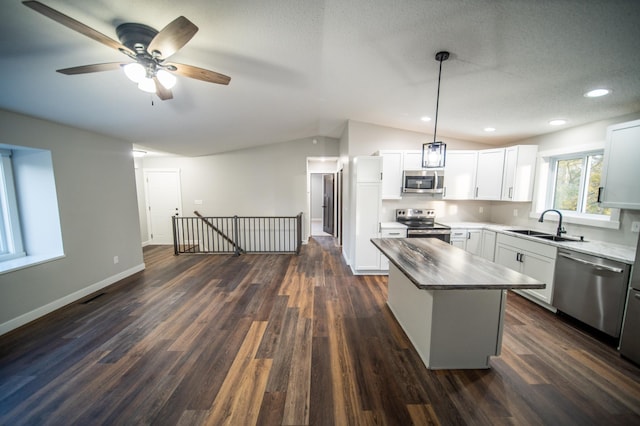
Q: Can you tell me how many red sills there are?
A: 0